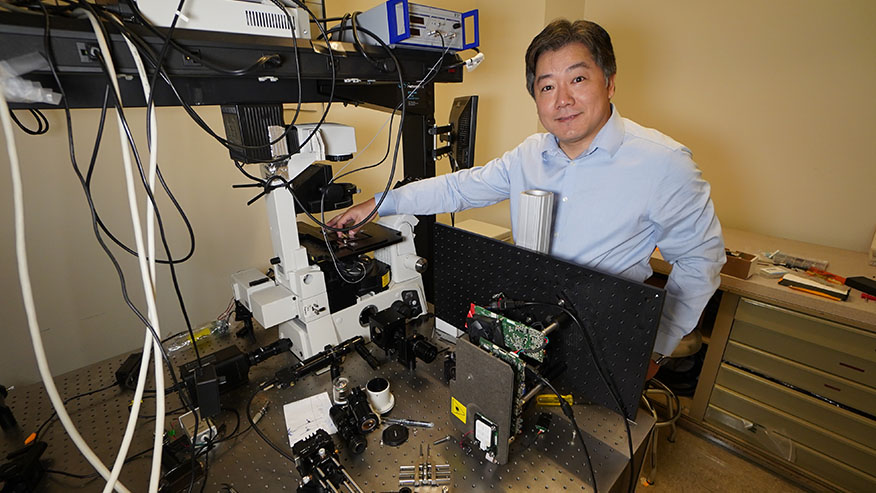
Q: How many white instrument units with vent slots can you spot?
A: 1